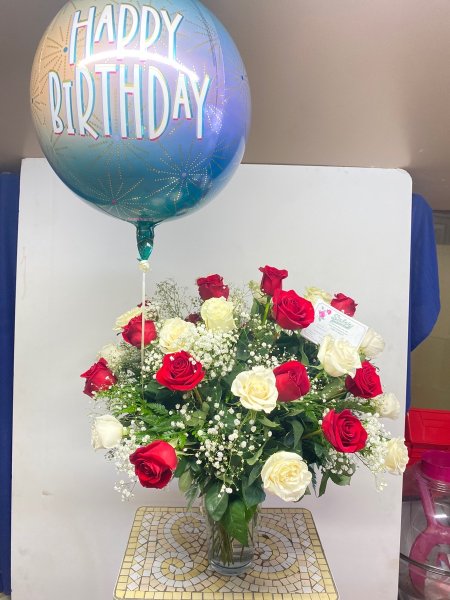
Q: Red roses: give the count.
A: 11